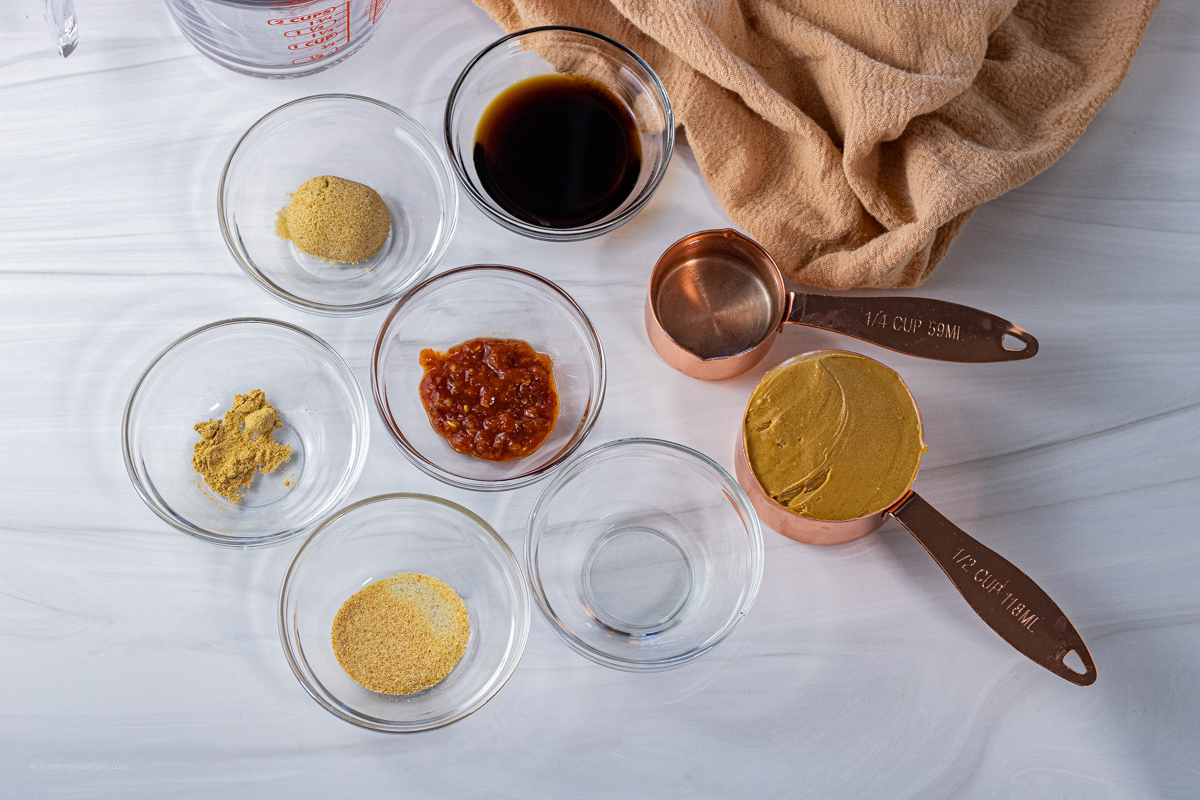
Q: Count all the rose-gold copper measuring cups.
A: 2